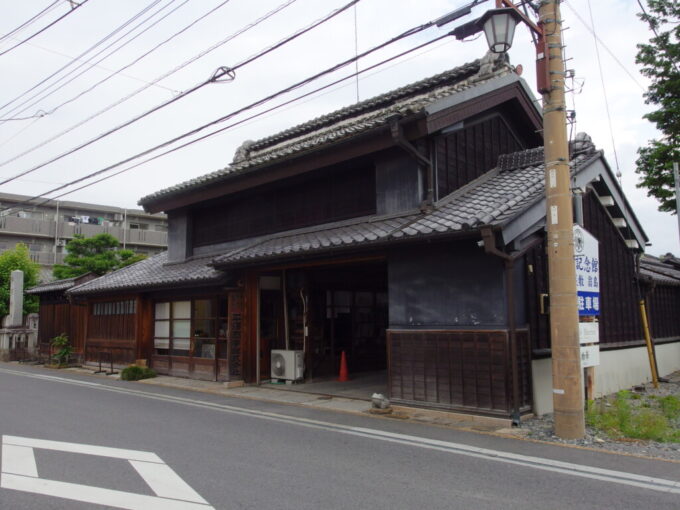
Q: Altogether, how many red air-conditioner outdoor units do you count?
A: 0